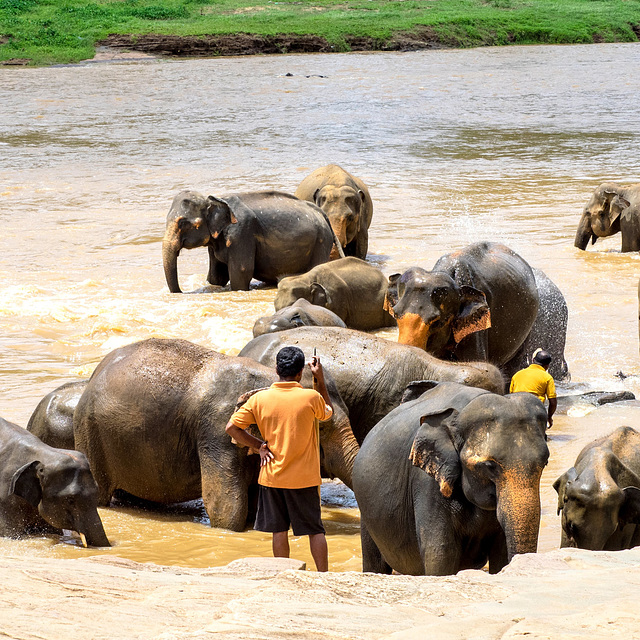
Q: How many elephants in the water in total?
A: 13